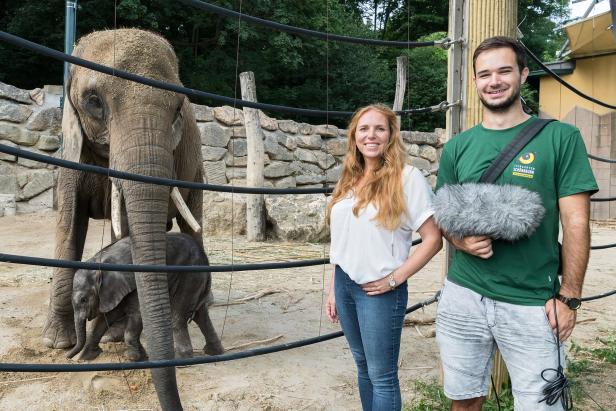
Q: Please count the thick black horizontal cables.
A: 5